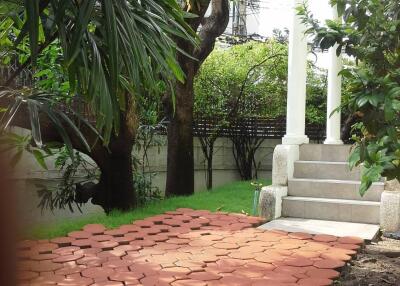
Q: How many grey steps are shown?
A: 4